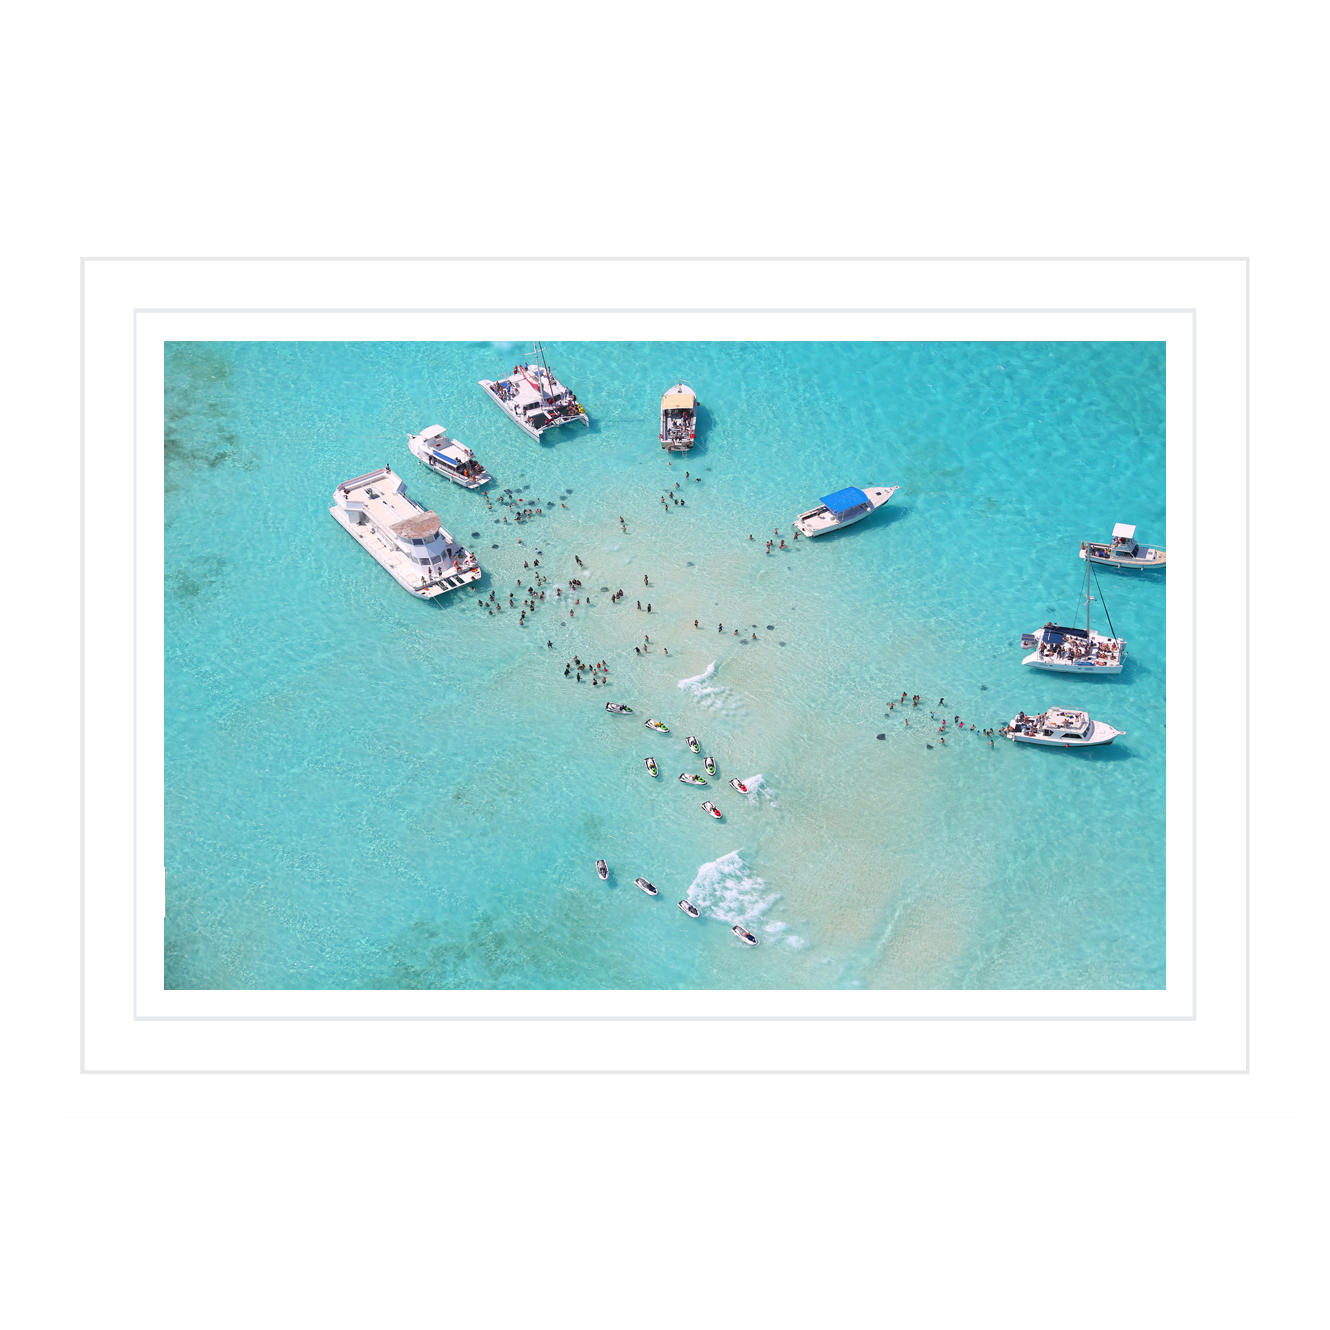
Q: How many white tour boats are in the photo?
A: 8